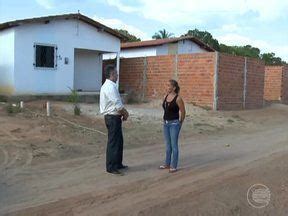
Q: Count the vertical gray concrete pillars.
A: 4